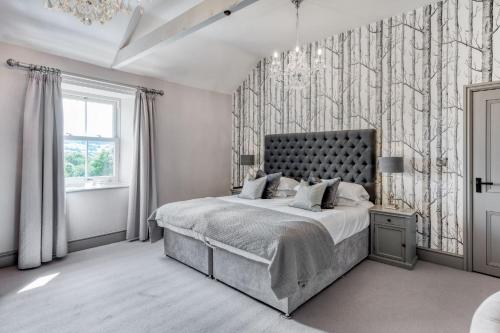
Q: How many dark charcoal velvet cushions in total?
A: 2